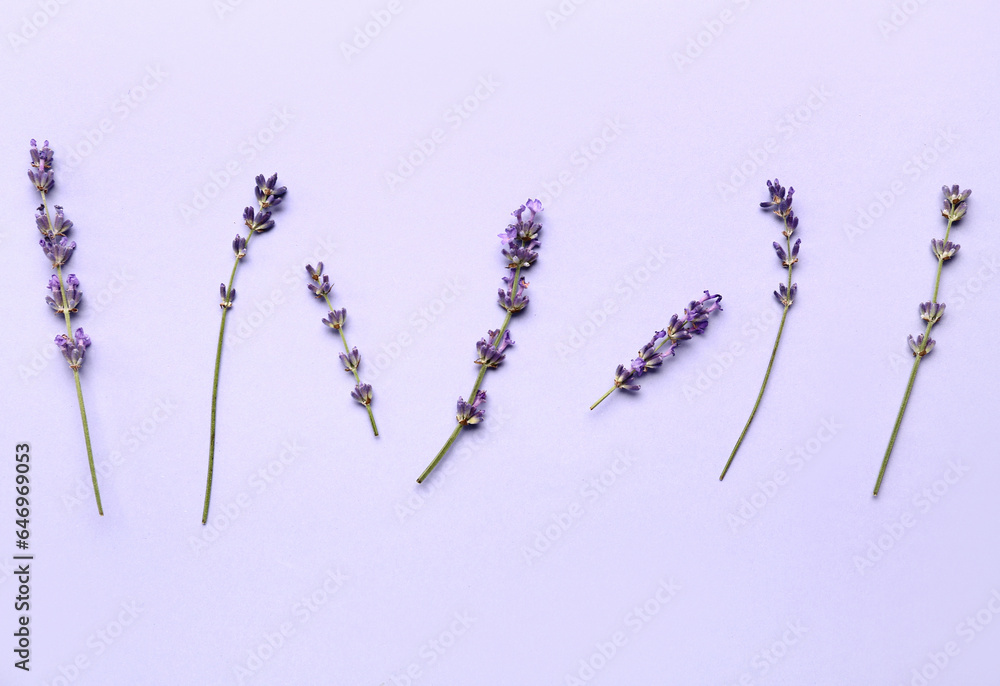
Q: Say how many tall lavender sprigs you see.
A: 5